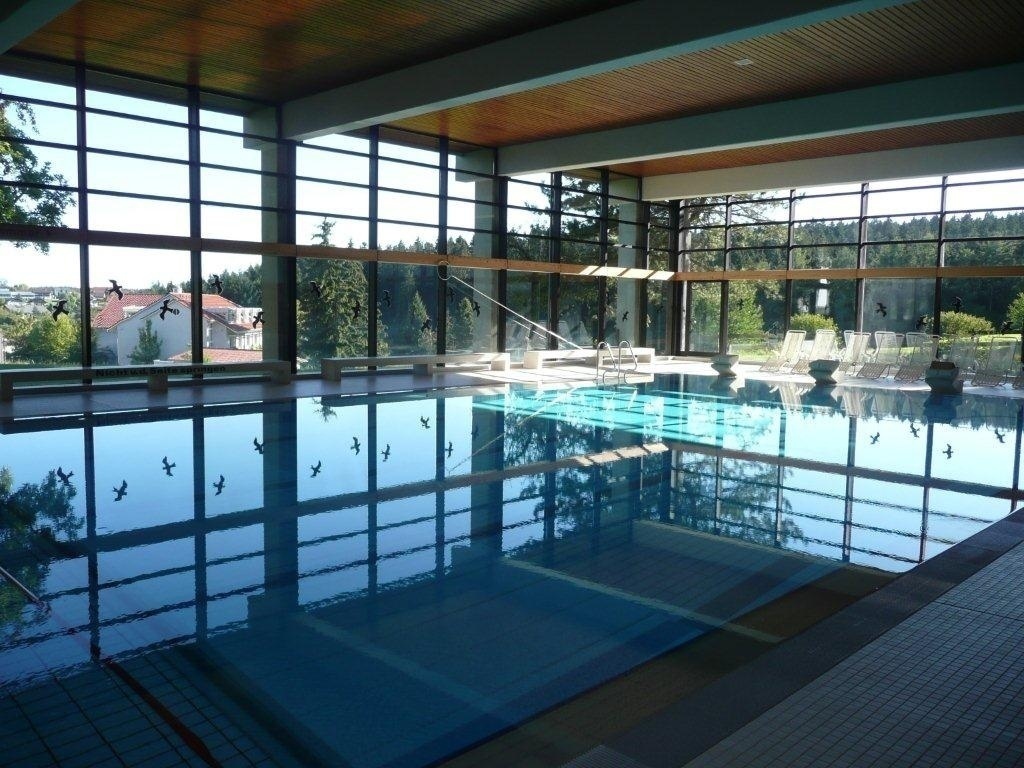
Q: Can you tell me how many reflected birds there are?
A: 14